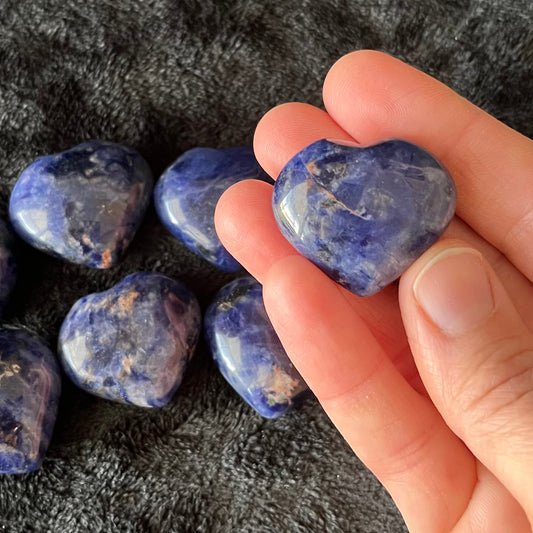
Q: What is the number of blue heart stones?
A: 7